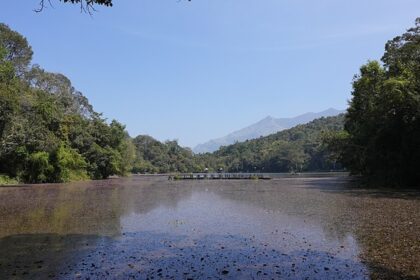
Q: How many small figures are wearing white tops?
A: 2